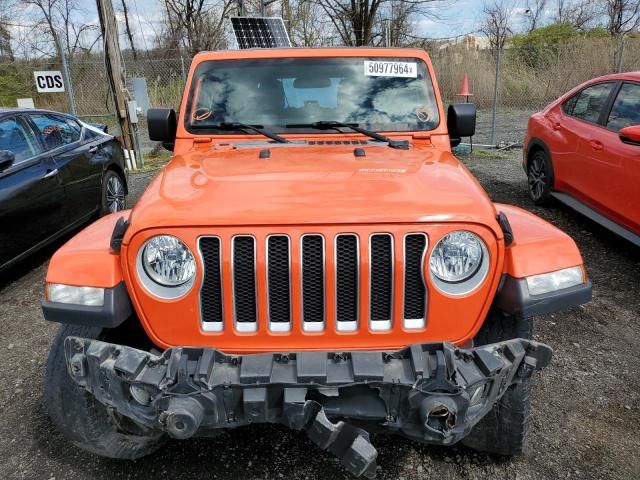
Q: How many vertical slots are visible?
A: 7